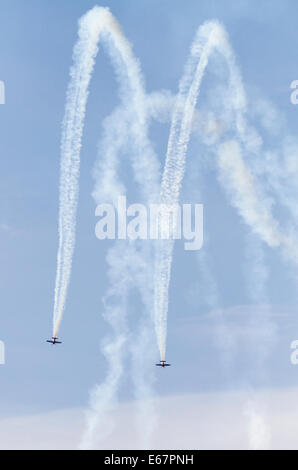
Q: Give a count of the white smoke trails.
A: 2